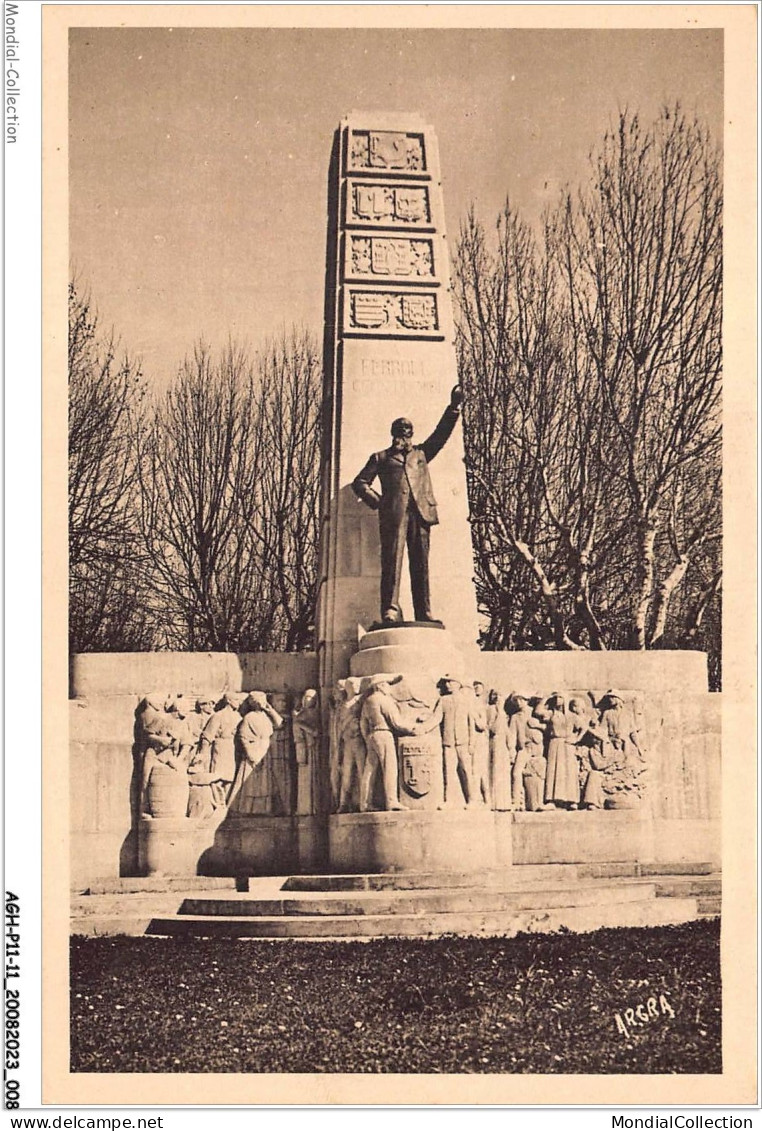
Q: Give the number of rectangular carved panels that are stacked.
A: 4